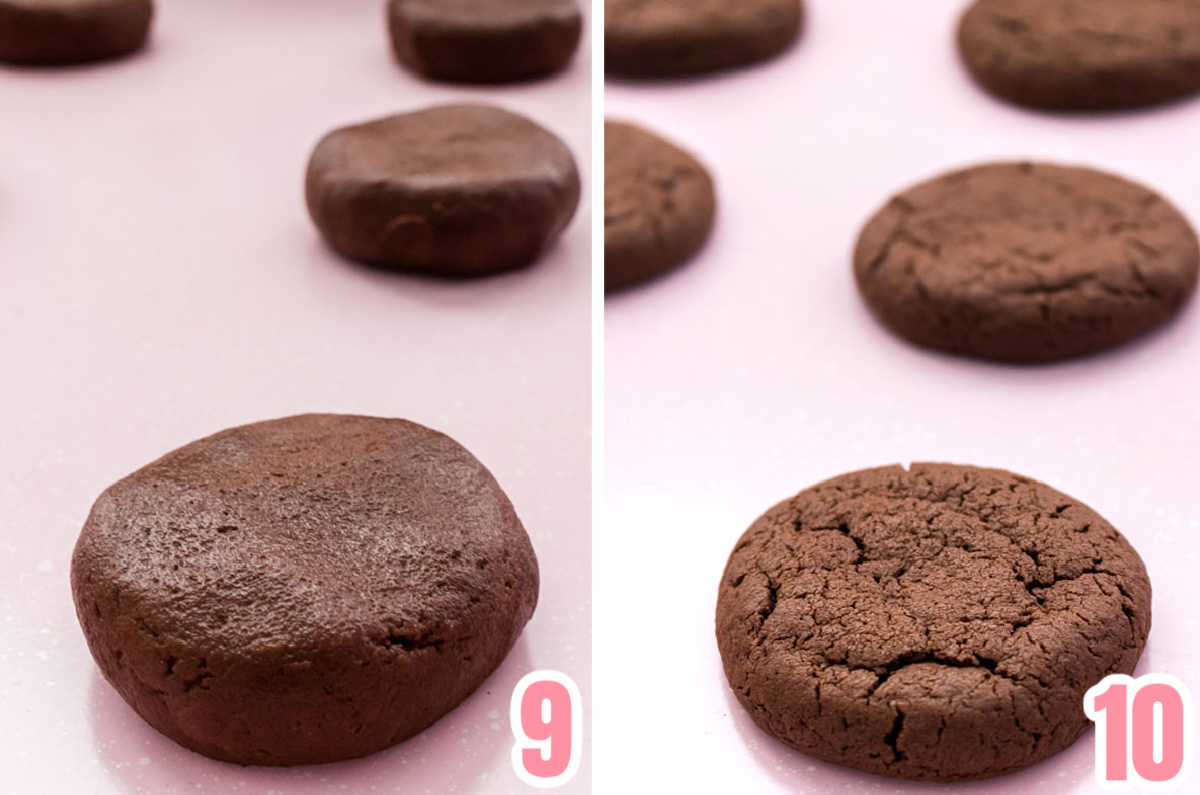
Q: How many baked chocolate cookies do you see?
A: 5